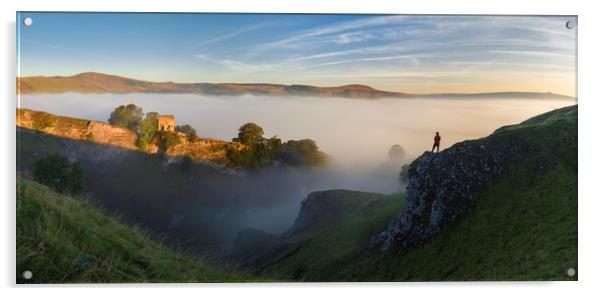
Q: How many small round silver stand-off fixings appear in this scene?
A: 4